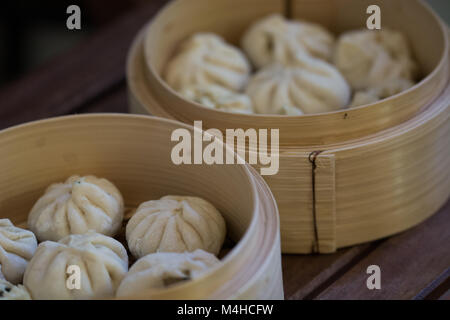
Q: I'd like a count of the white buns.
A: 12